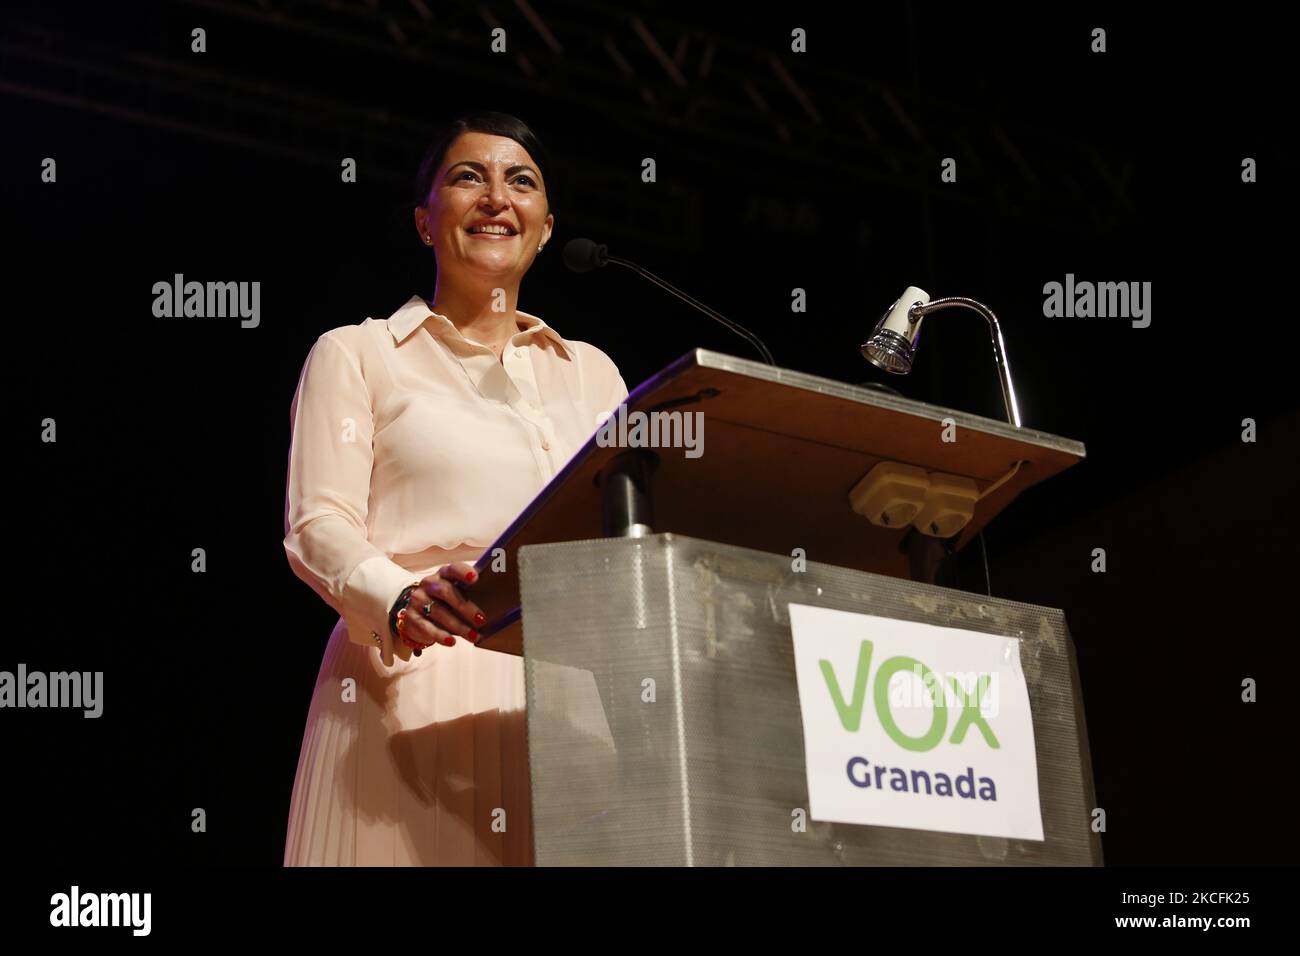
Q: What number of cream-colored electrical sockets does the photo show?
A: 2